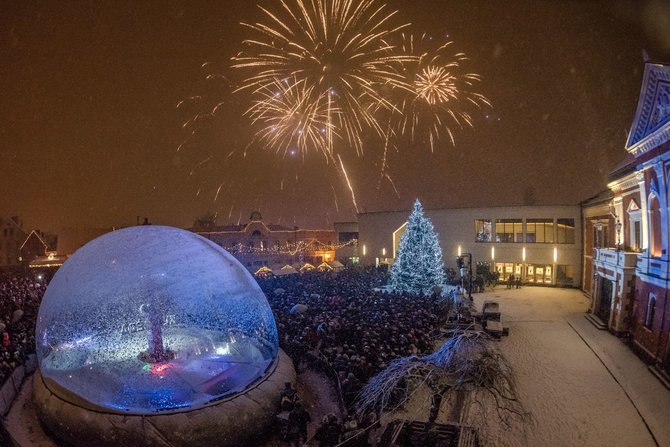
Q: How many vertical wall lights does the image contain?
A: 6